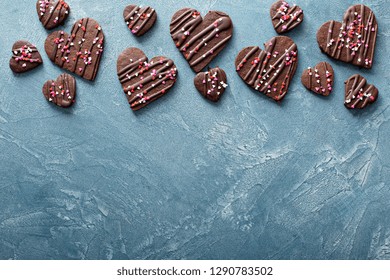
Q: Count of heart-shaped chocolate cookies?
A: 13